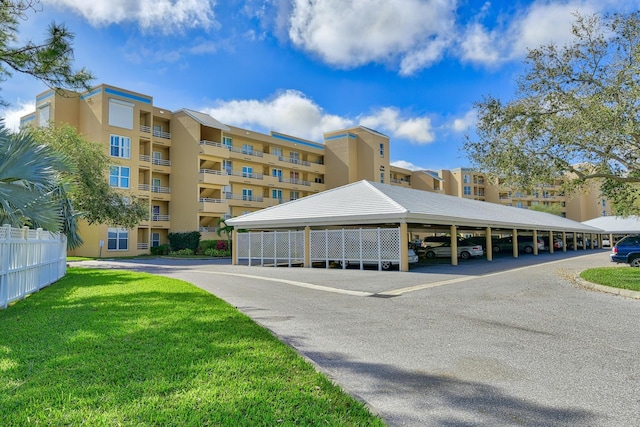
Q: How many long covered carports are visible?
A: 2